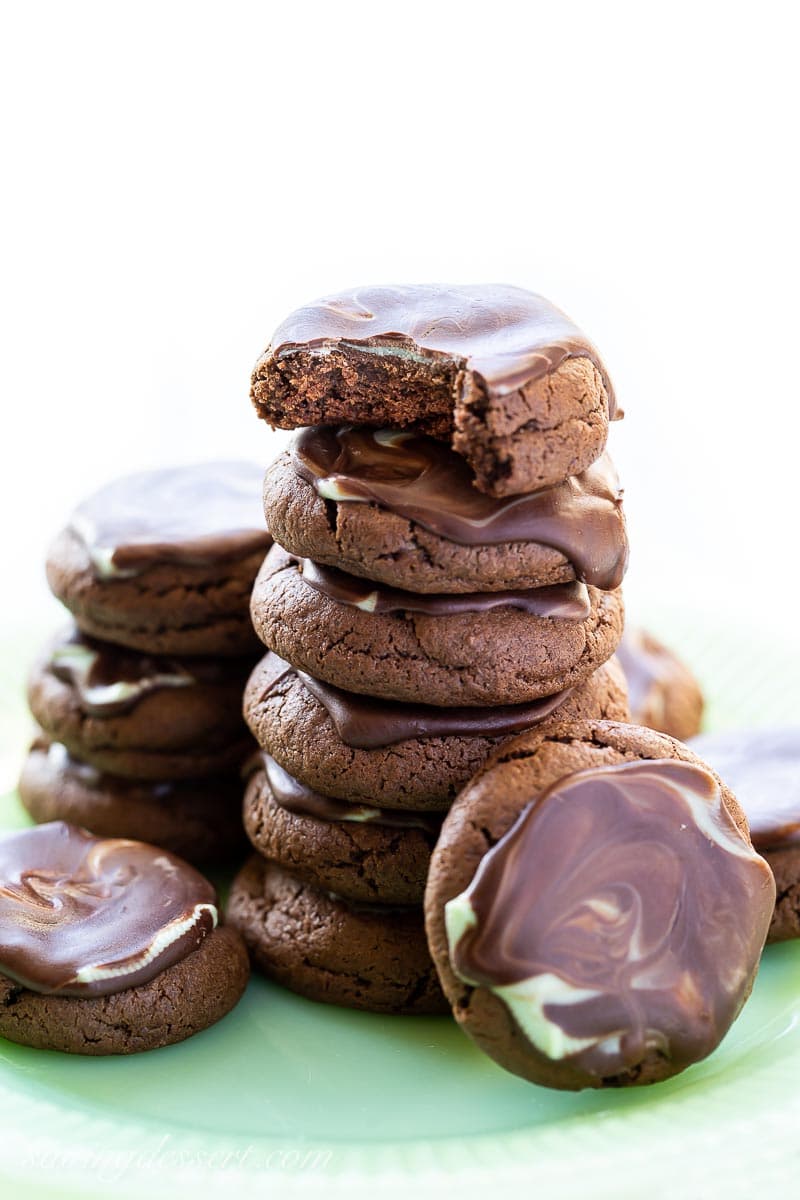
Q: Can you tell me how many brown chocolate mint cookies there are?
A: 13